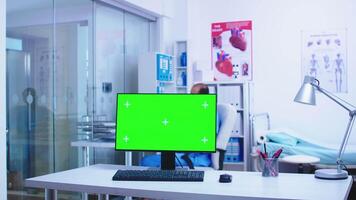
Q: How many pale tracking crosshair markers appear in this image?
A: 5